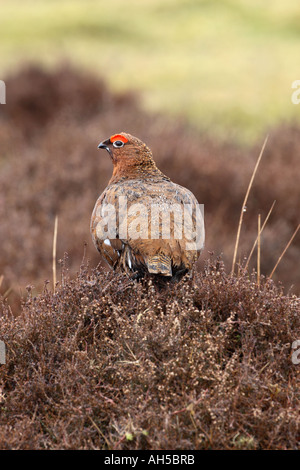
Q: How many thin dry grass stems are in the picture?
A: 5